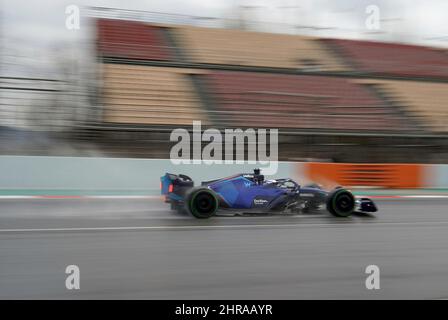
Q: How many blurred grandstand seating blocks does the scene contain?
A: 6